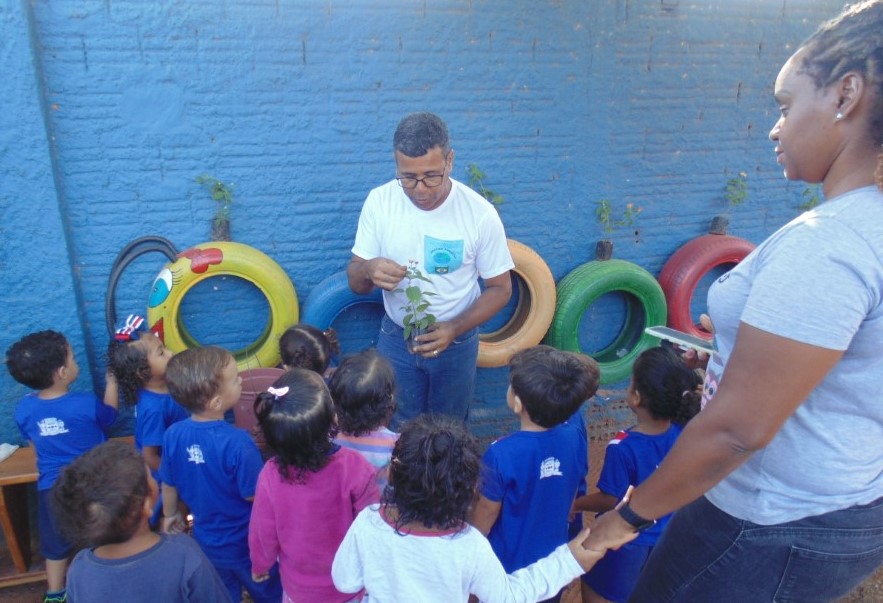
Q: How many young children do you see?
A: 11